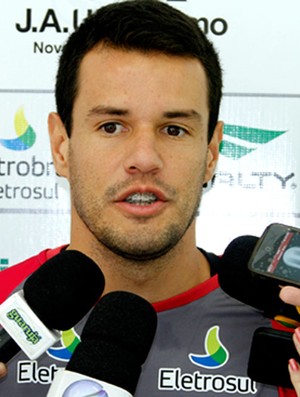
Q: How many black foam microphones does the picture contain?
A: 3